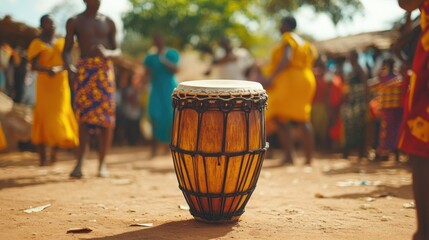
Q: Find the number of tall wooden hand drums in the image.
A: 1